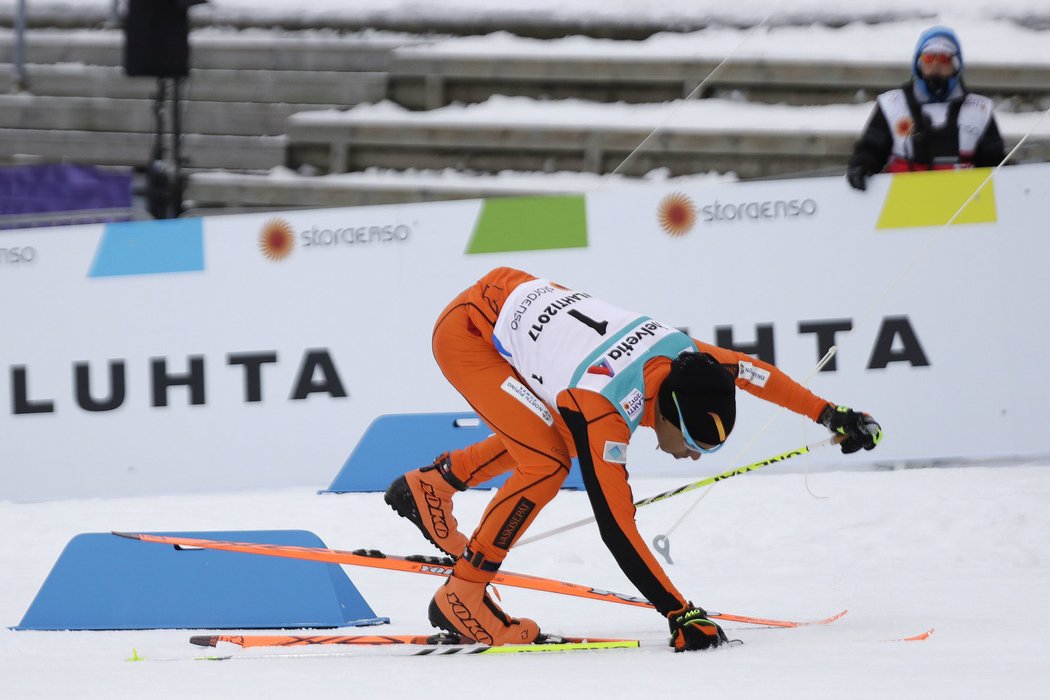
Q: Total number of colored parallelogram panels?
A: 3